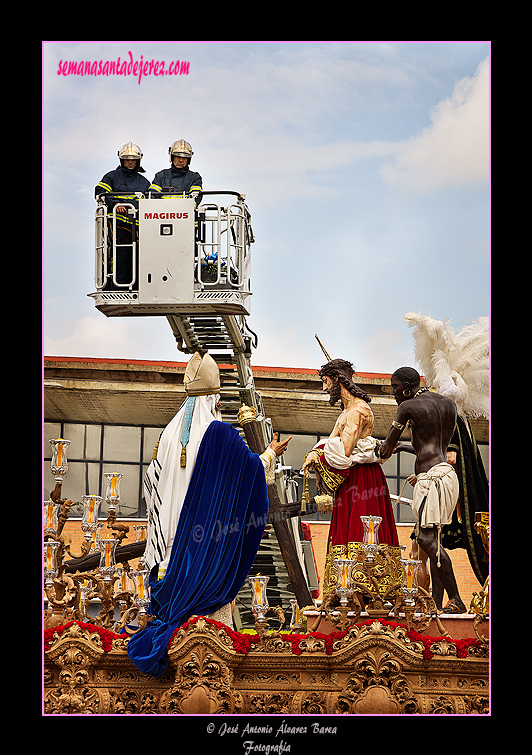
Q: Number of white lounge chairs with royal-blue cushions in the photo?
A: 0